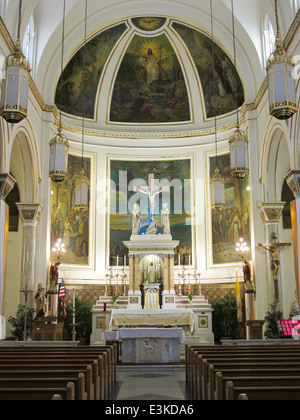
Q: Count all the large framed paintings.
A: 6